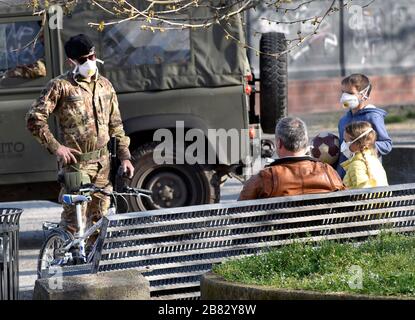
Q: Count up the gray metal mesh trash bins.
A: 1